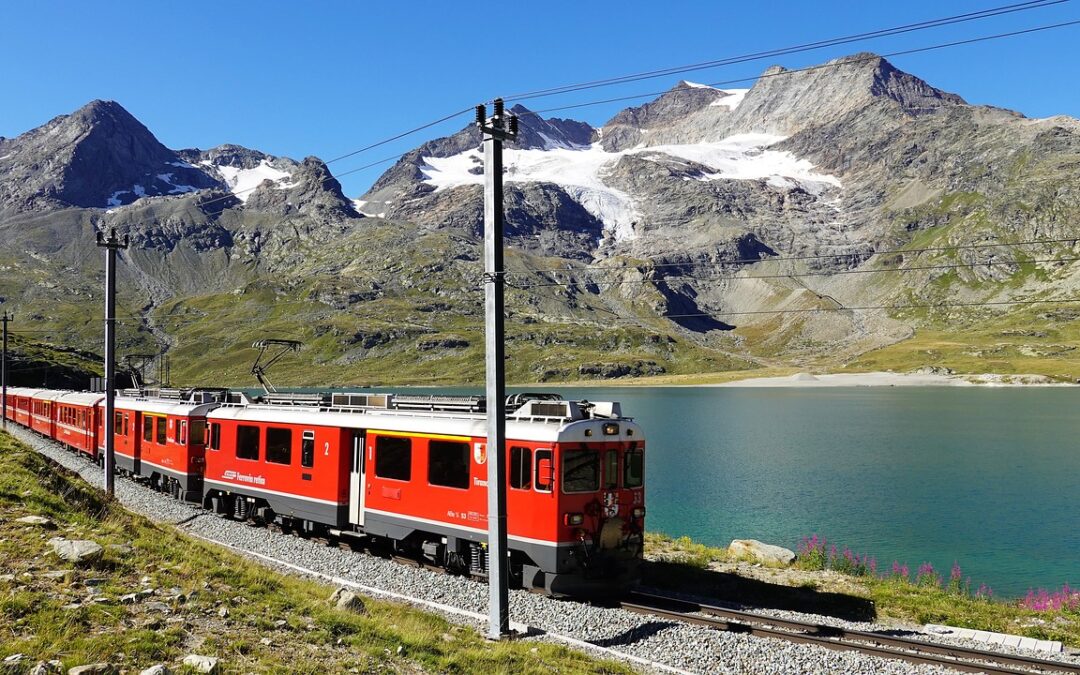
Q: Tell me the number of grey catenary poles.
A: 3